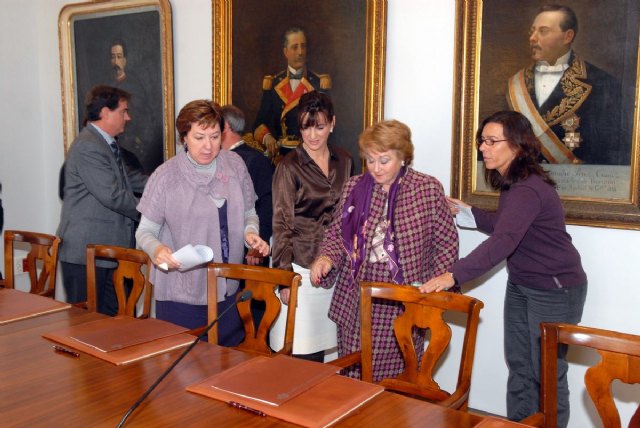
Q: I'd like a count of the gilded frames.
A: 3